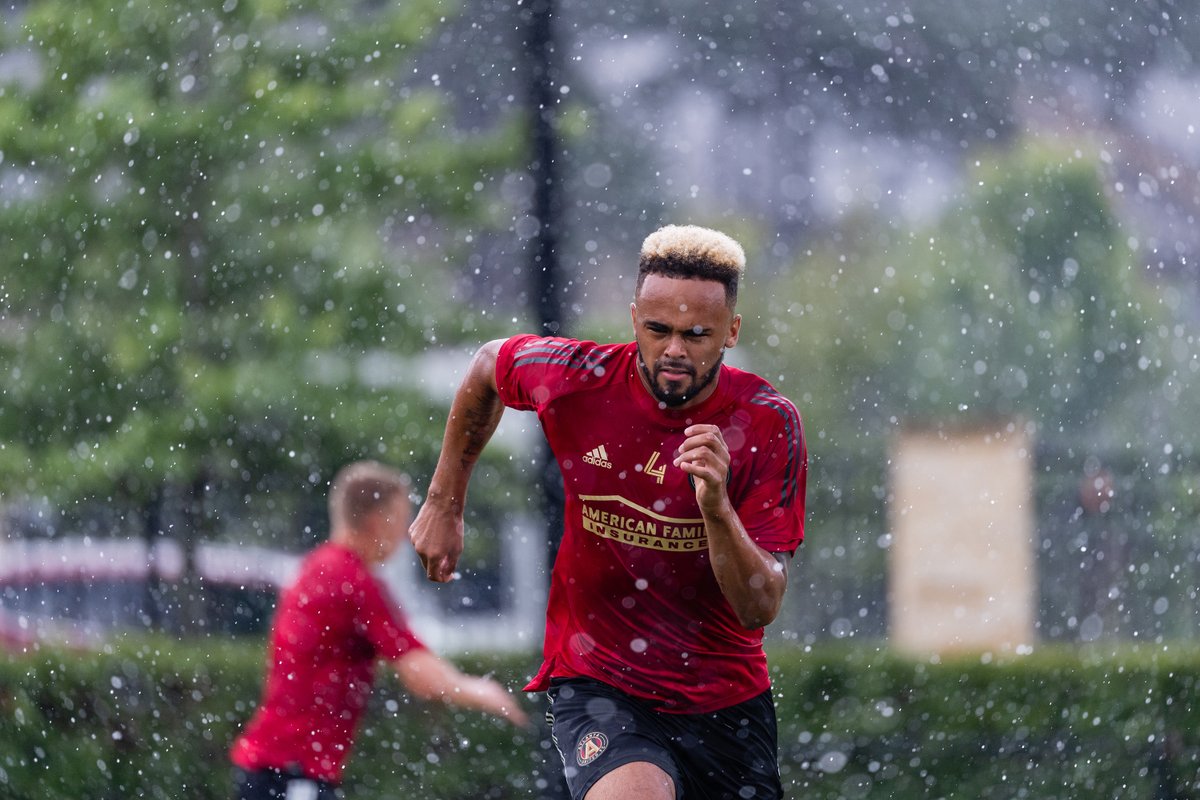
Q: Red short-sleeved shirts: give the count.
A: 2